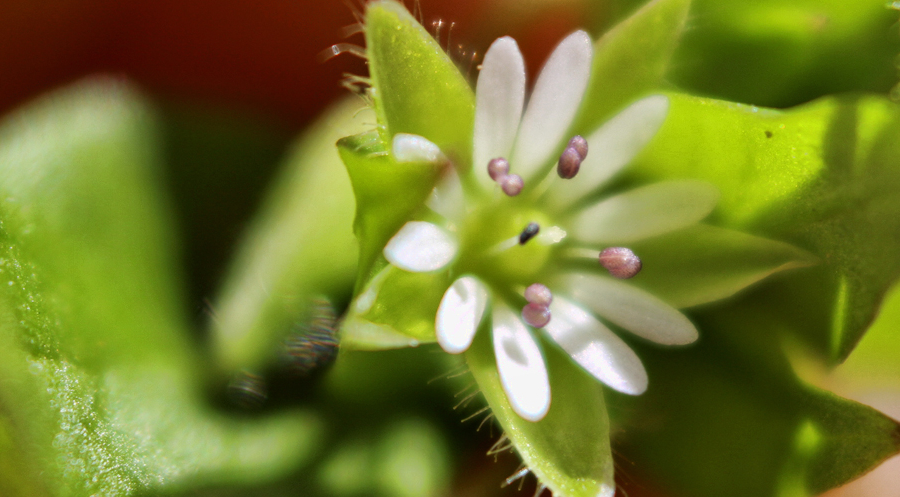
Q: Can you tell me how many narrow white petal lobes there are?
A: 10